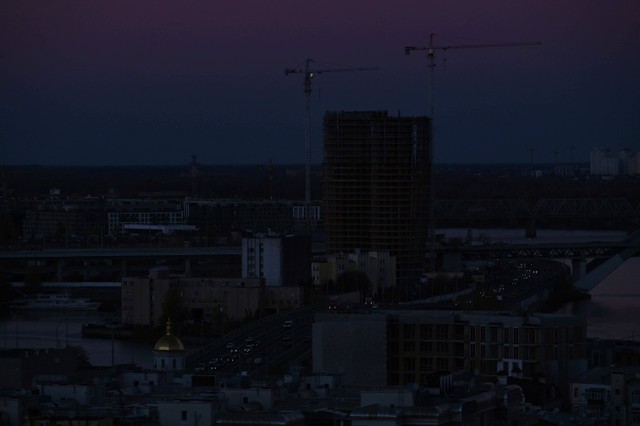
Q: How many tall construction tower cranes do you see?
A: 2